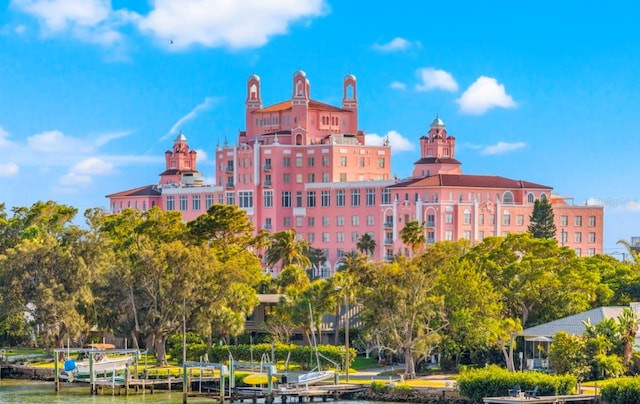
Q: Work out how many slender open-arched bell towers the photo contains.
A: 3